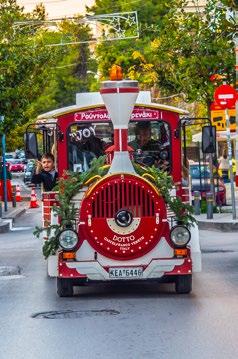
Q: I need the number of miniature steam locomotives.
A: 1